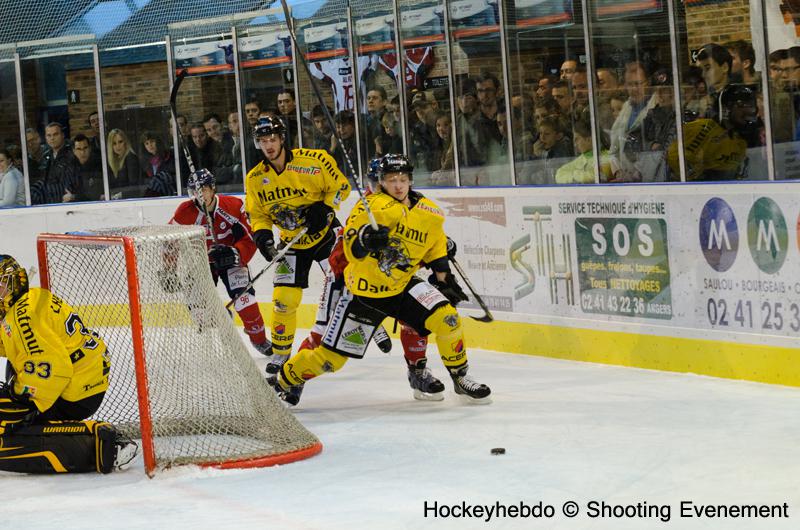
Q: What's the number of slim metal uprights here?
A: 12